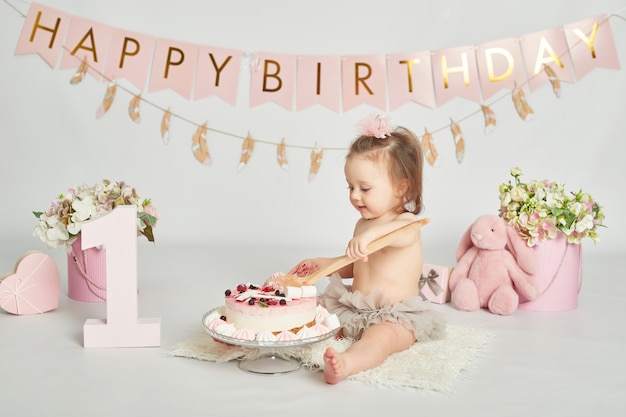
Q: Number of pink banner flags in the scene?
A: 13